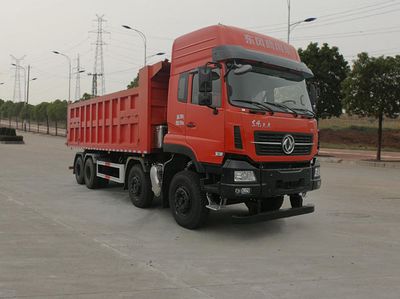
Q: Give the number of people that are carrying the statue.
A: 0